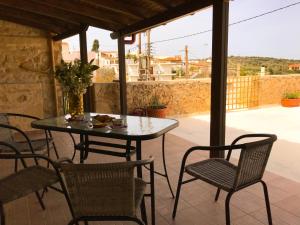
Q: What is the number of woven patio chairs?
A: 4